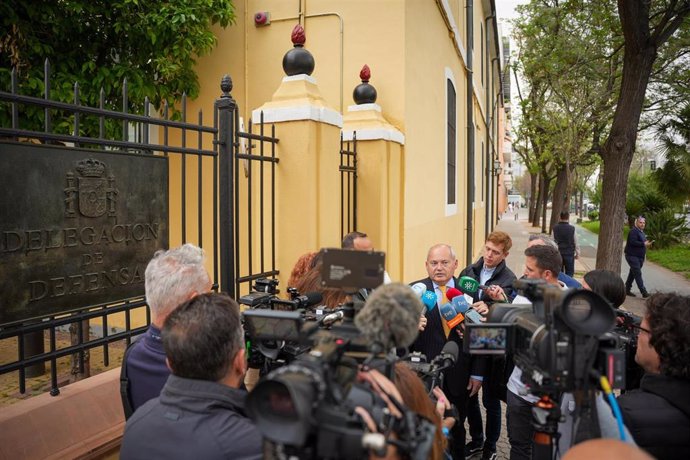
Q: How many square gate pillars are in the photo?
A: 2